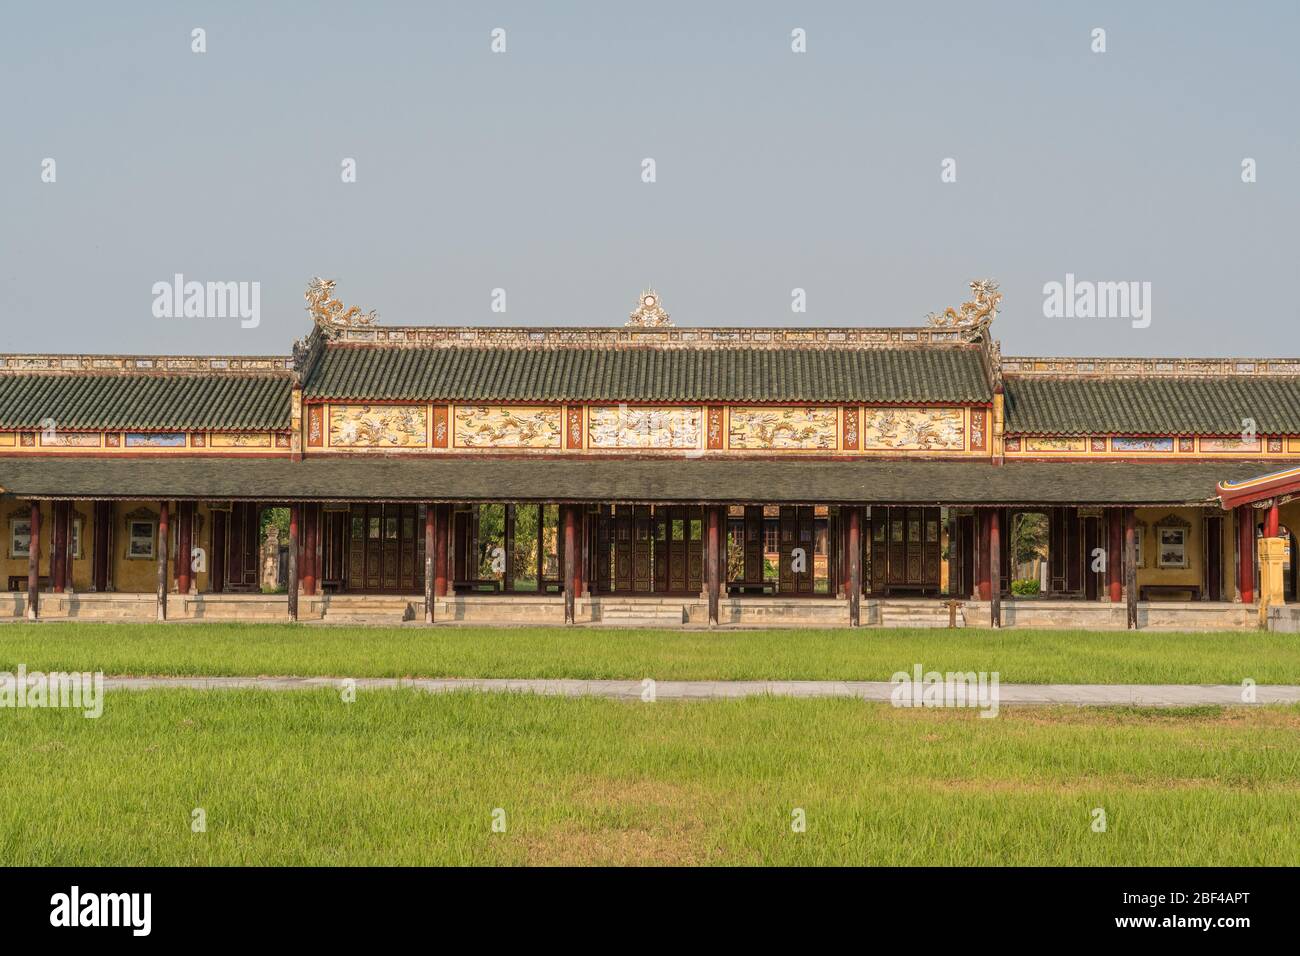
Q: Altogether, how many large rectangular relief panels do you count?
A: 5